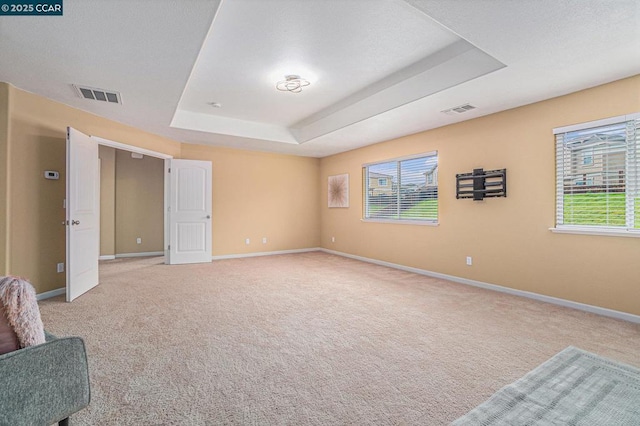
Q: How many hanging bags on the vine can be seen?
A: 0